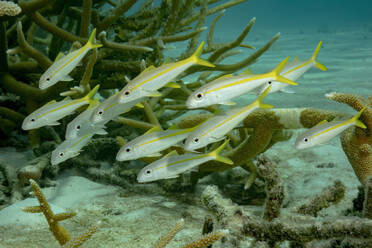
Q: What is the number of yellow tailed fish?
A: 12